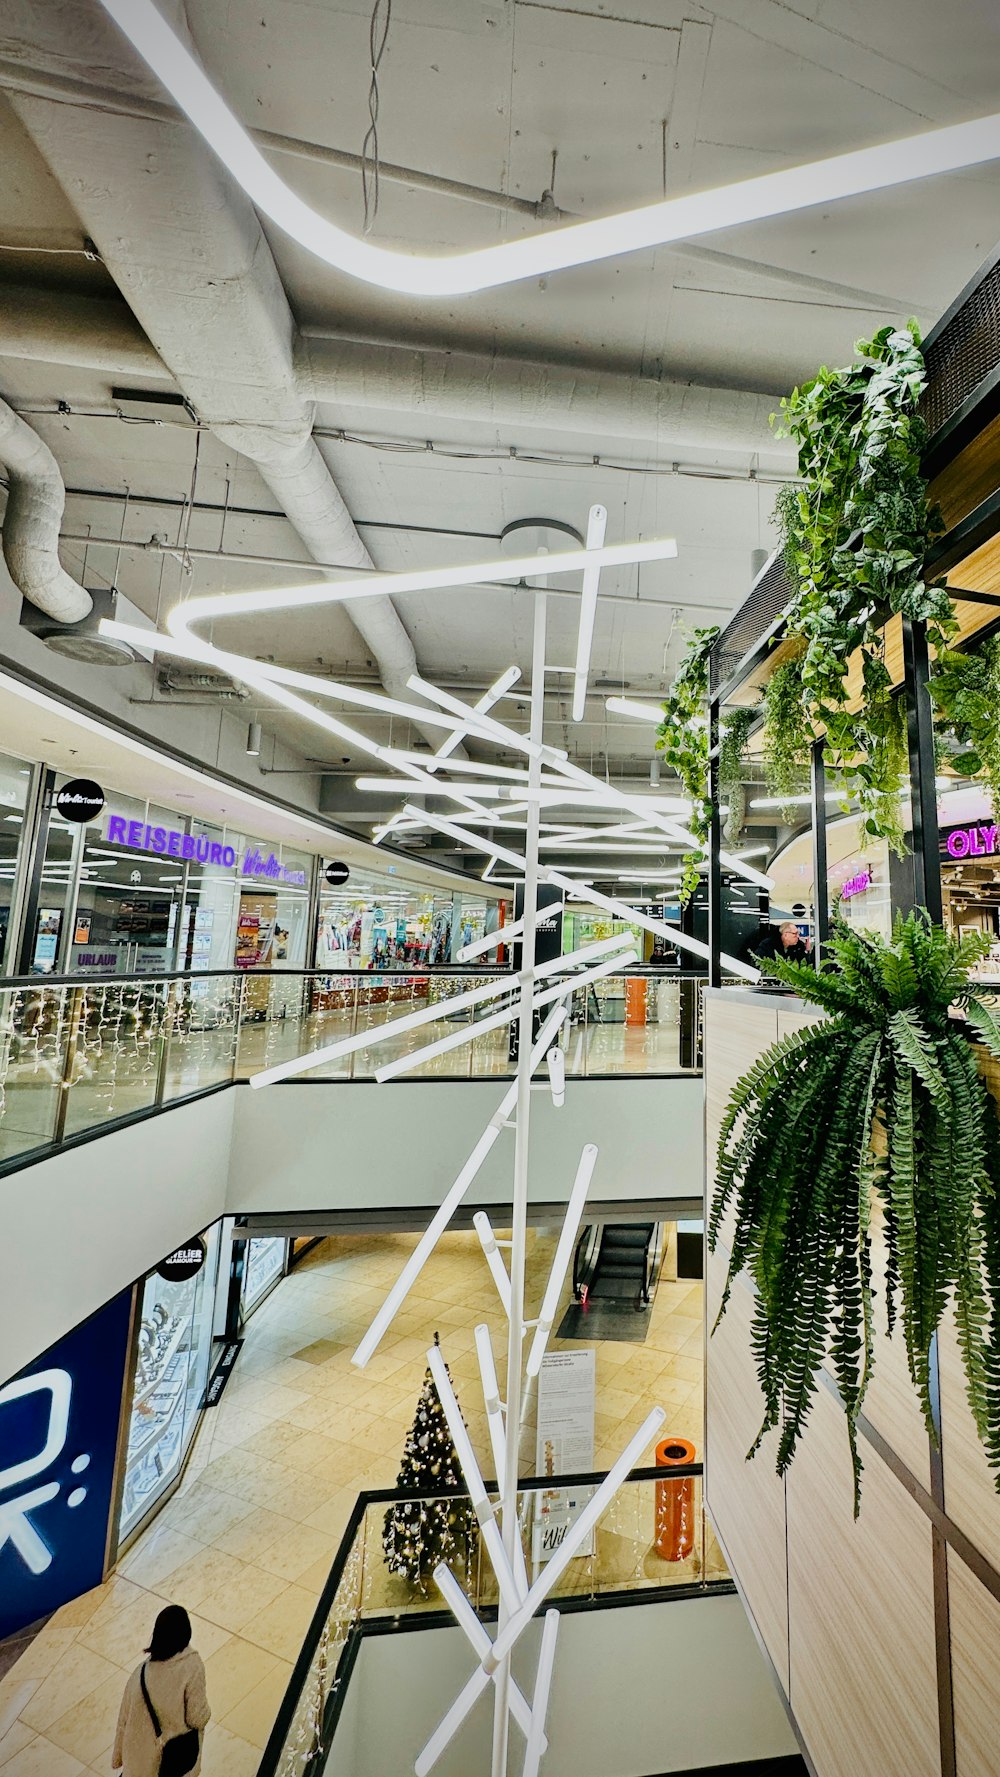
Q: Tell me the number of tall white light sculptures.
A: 1